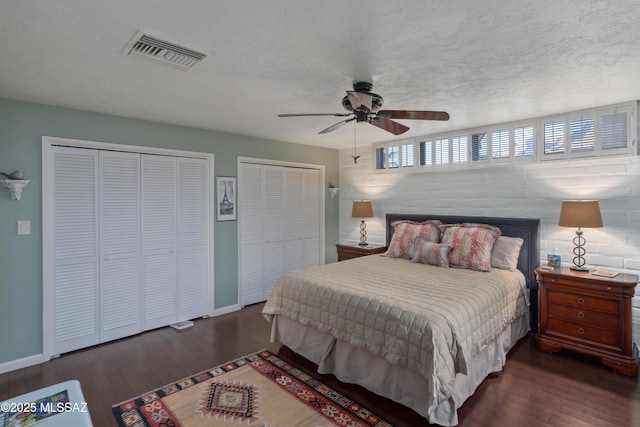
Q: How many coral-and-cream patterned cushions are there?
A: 3